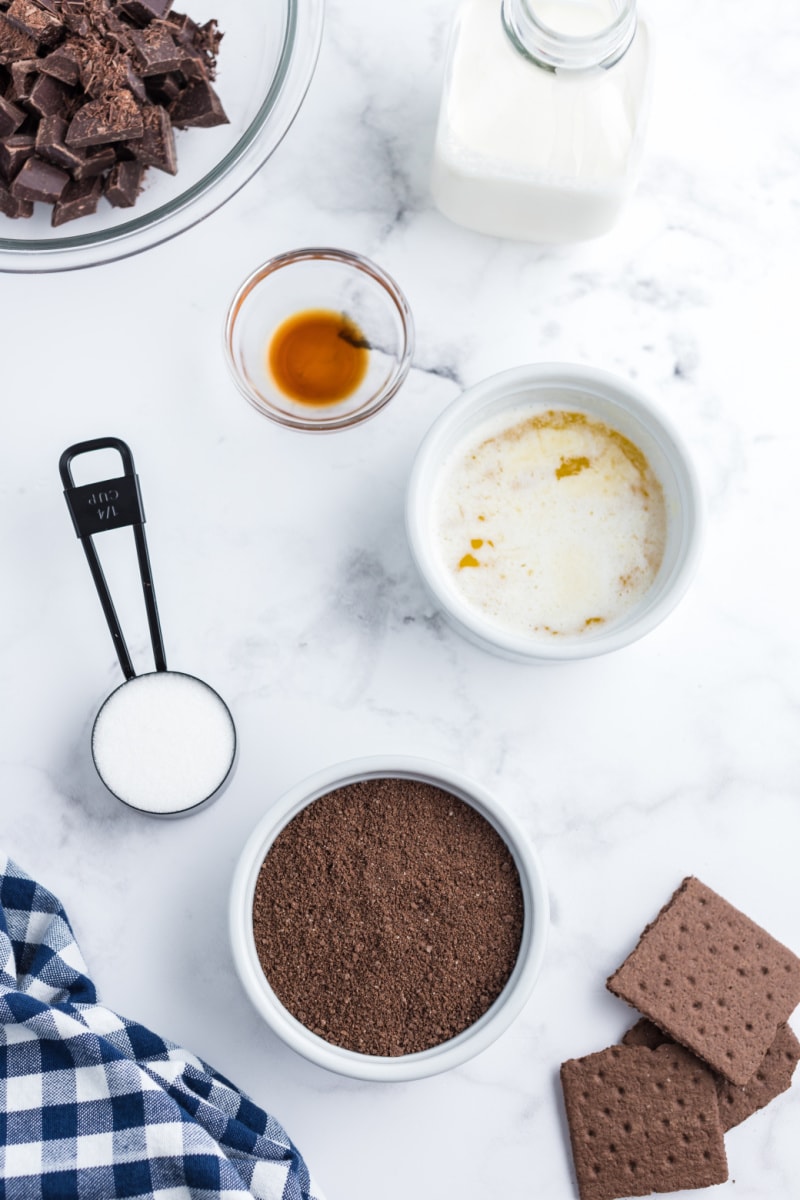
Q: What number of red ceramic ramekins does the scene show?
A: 0